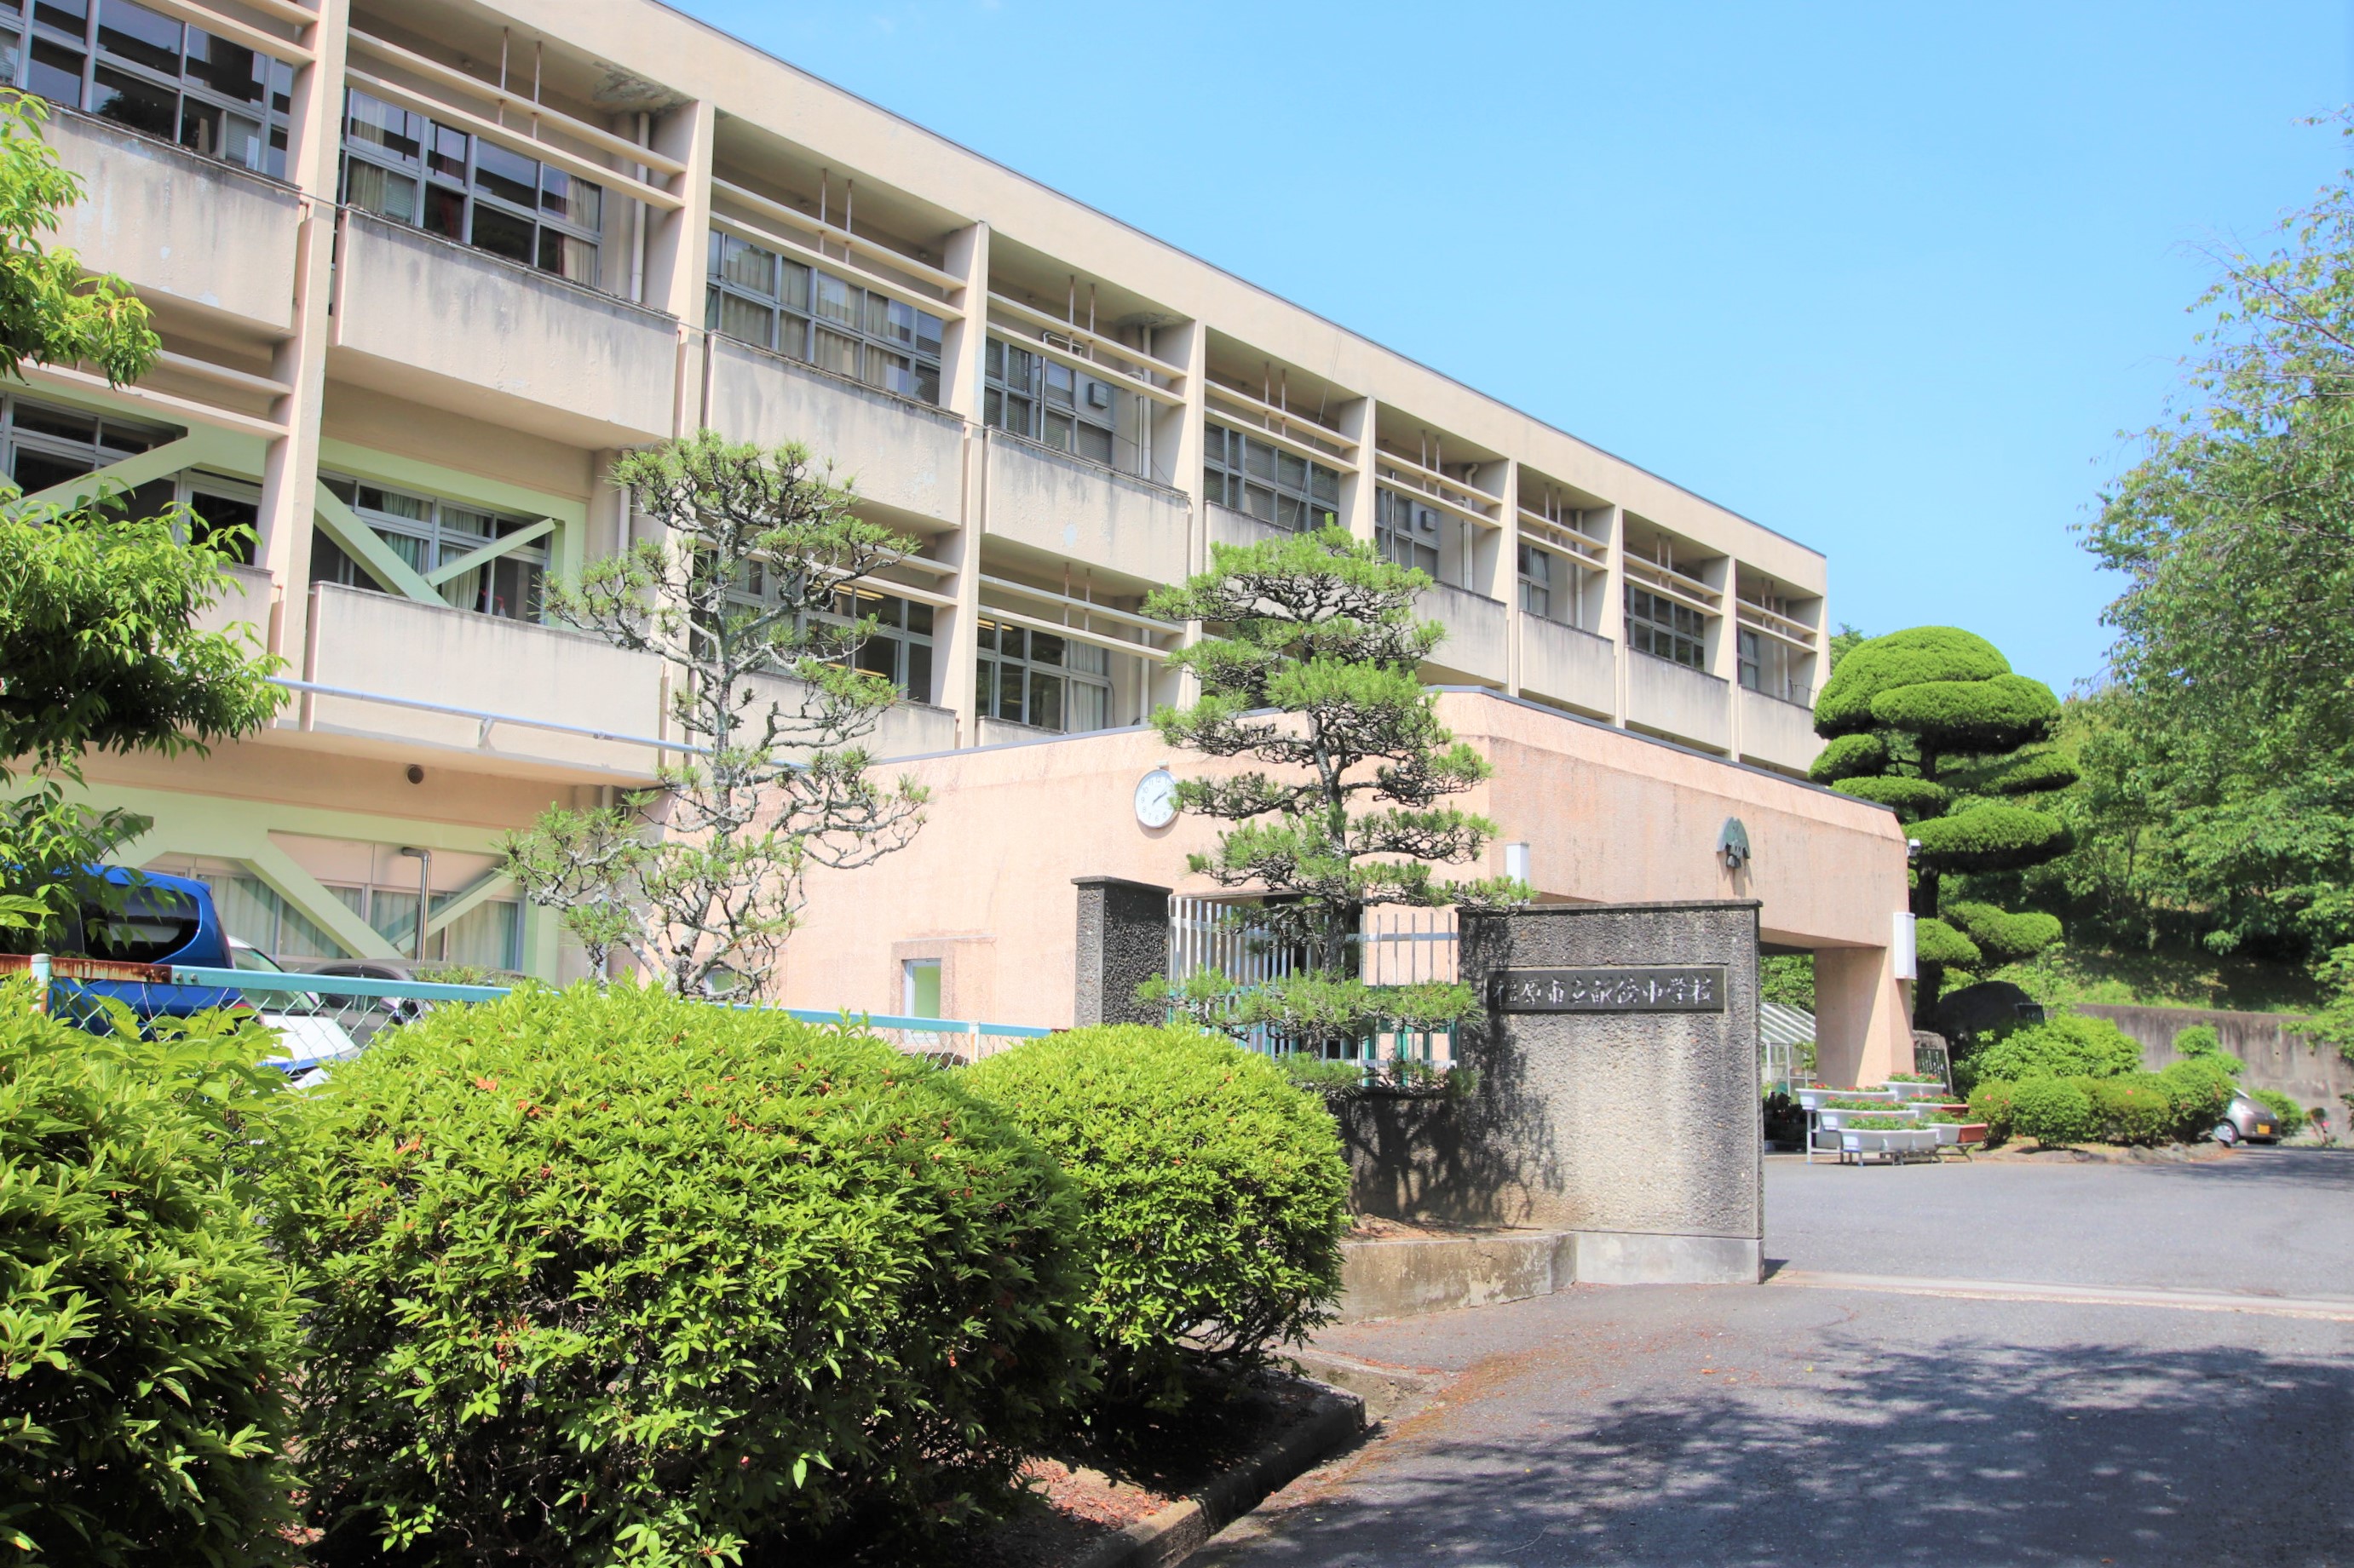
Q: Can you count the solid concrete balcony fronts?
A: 13